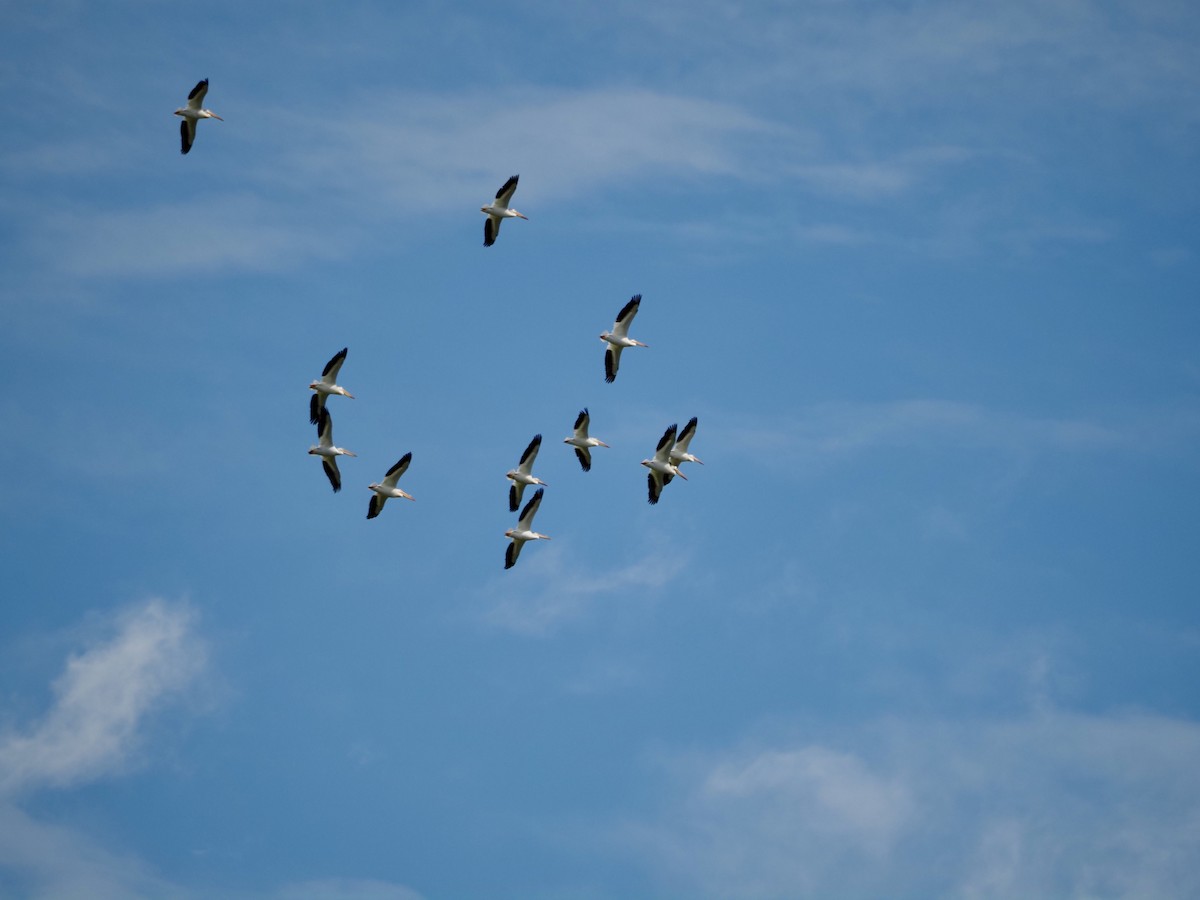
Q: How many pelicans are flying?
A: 11